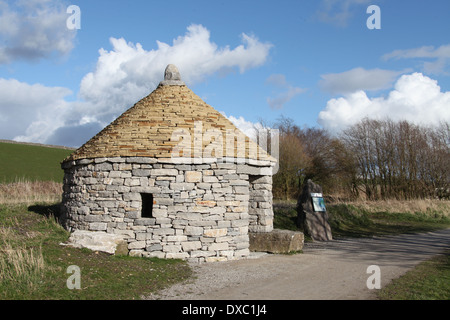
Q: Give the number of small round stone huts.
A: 1